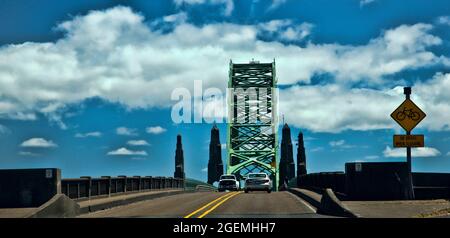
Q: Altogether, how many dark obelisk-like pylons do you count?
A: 4